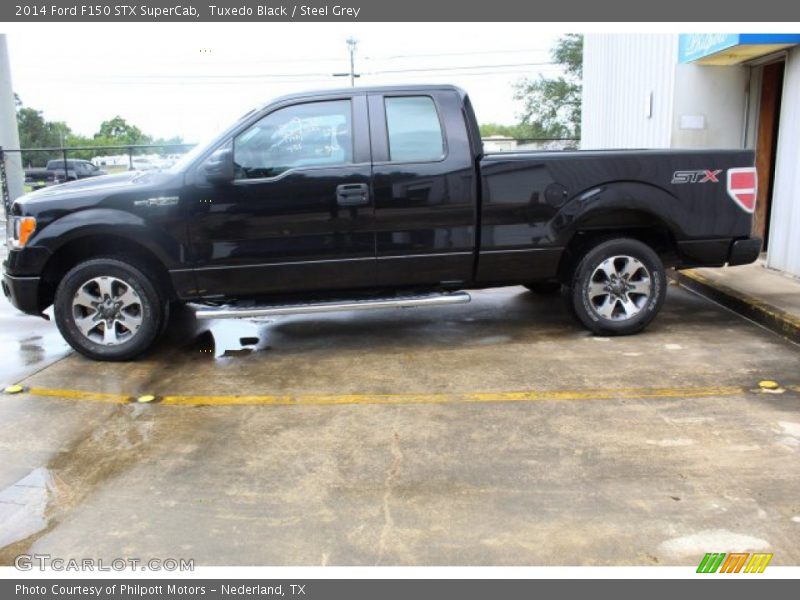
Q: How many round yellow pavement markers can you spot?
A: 3